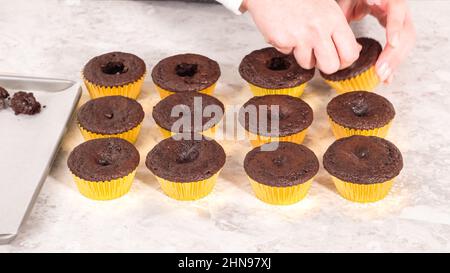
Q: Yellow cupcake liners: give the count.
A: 12